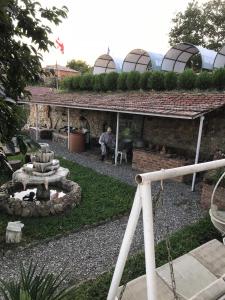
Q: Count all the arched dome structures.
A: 4